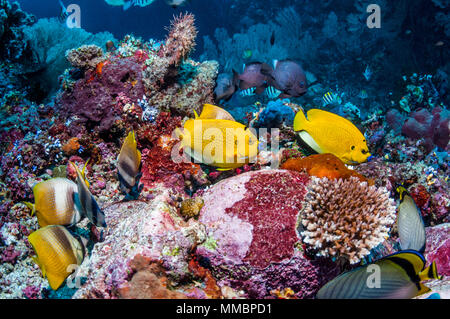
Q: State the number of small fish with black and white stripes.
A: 3